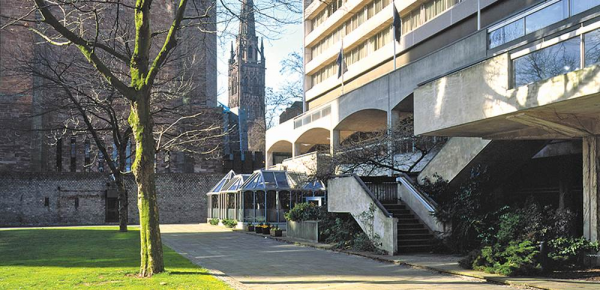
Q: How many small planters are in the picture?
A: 4